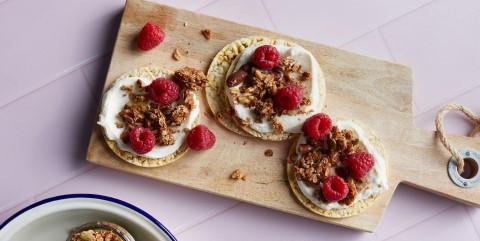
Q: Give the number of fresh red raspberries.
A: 9